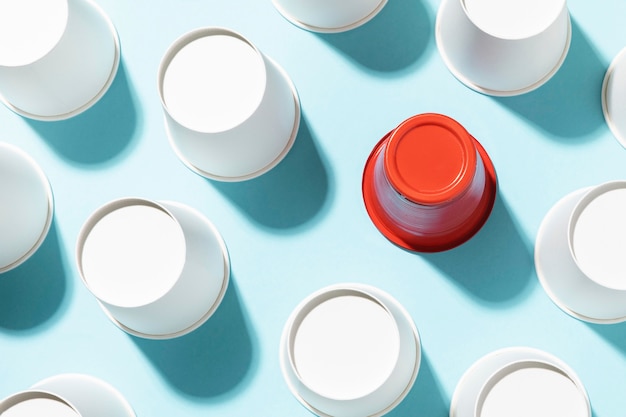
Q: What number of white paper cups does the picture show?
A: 11